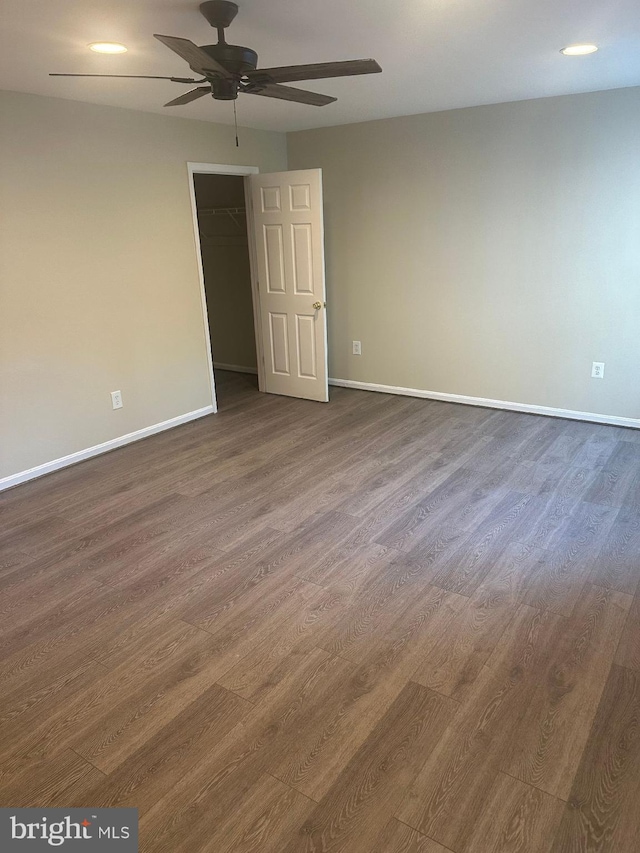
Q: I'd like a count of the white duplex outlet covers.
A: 3